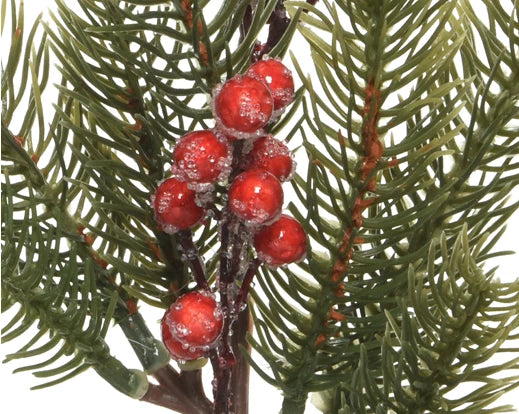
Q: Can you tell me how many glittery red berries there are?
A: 9